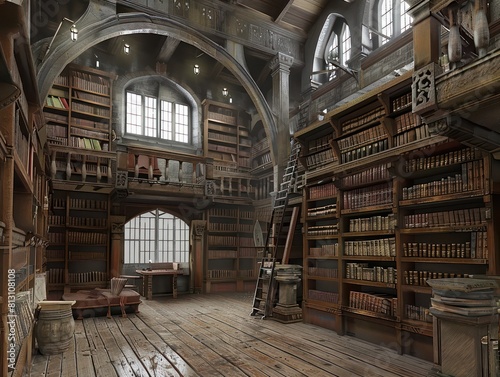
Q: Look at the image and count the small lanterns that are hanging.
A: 6